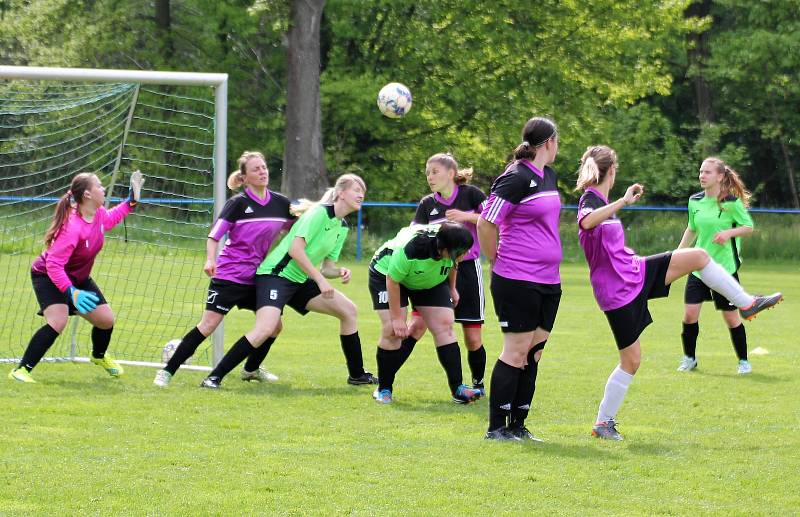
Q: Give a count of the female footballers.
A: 8